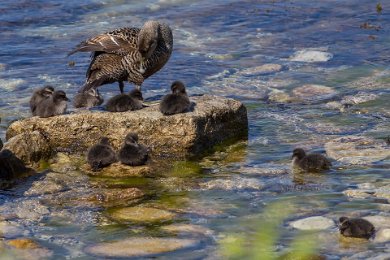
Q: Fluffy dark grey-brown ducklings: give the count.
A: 9